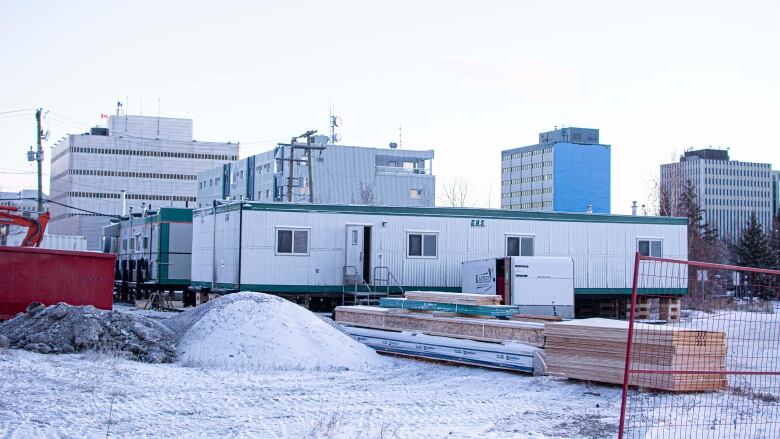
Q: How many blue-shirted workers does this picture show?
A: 0